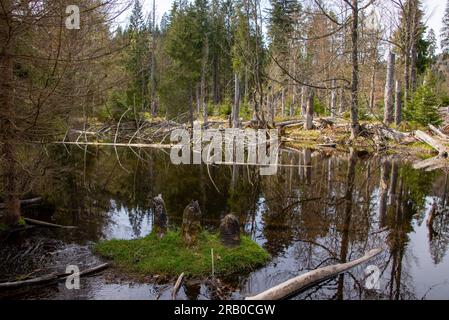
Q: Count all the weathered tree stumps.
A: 3